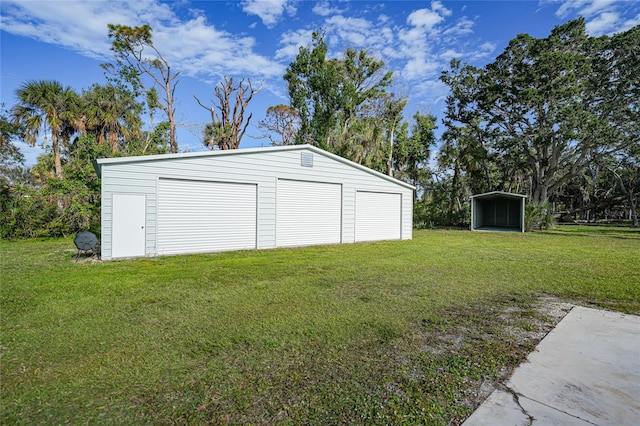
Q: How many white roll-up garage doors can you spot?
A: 3